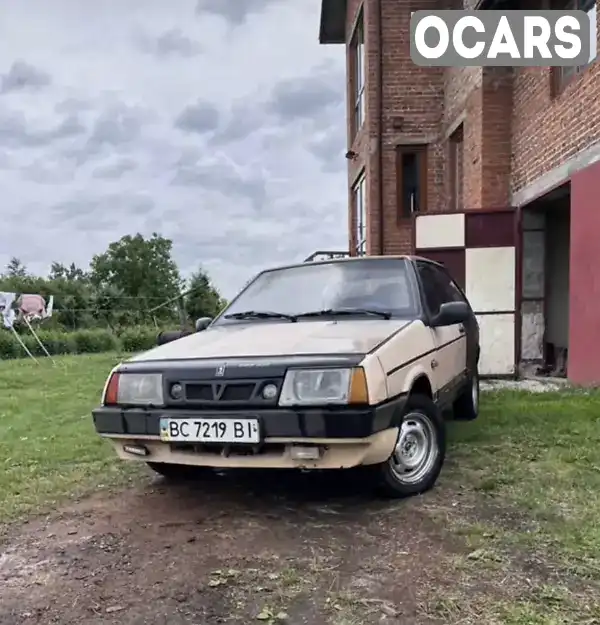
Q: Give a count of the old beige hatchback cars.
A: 1